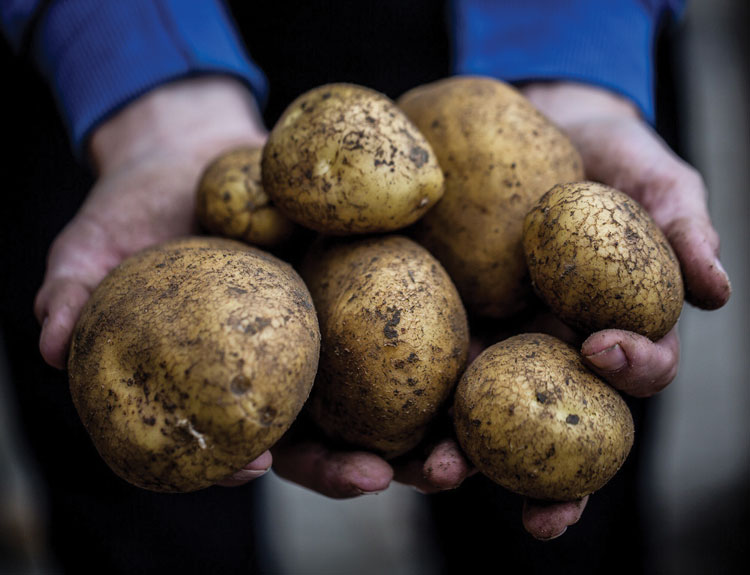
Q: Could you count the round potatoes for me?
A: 7